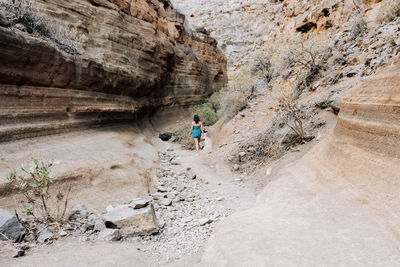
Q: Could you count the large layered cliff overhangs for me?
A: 1